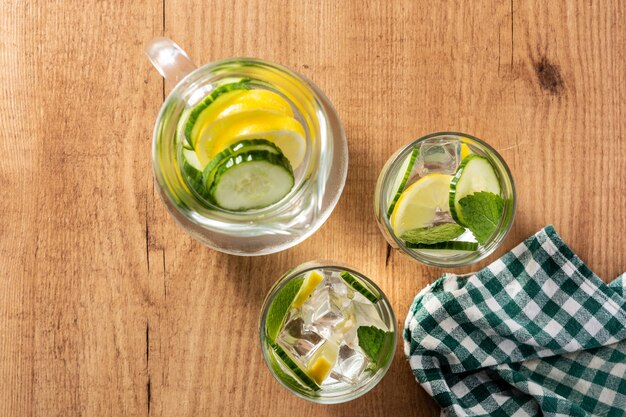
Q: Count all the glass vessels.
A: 3